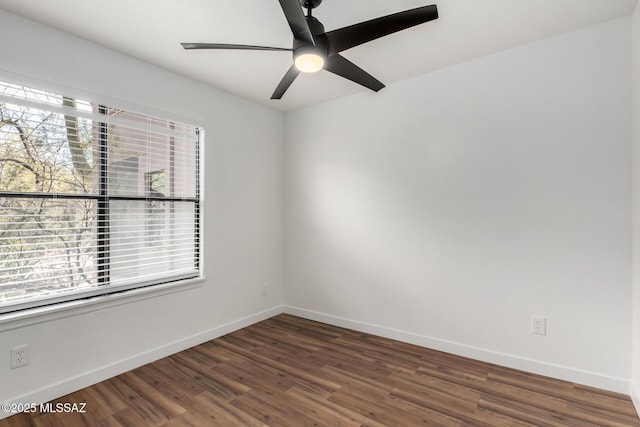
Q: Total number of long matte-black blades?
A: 5